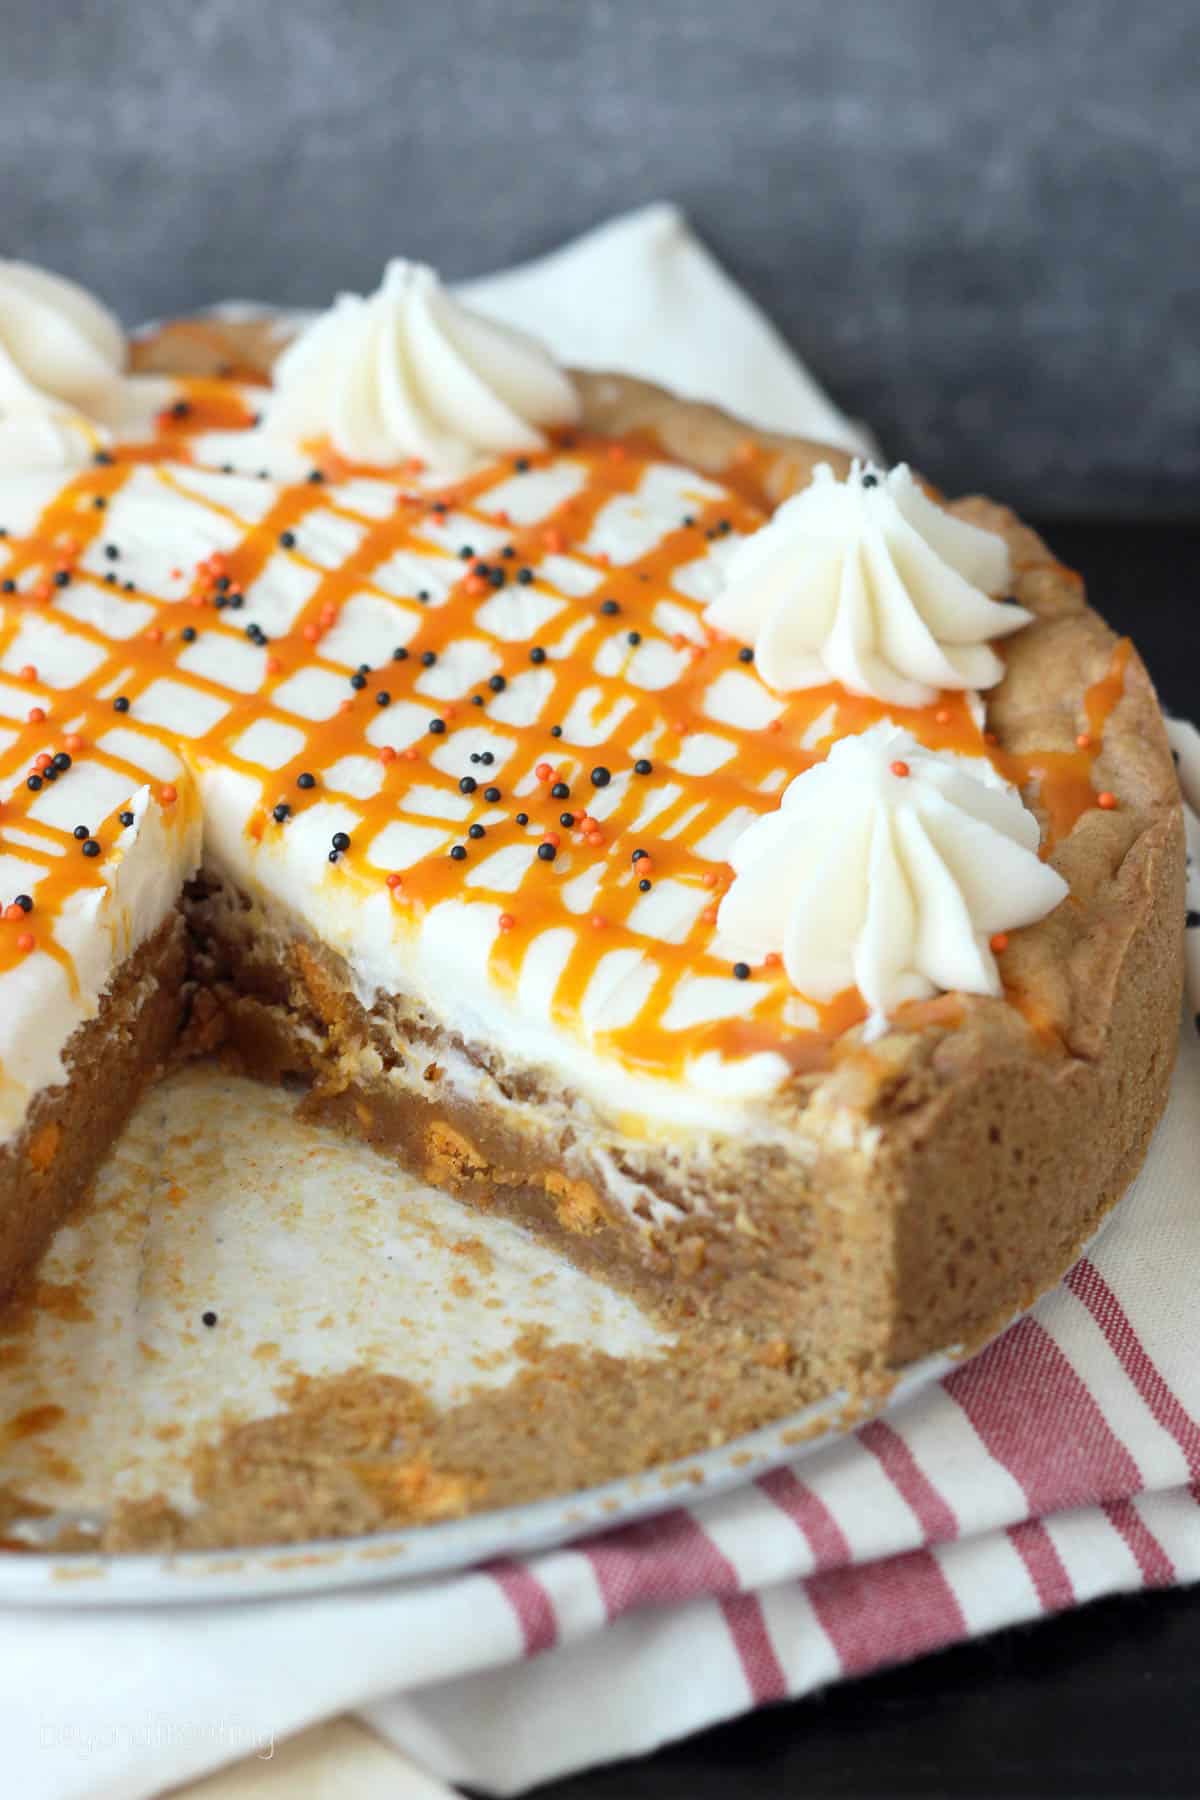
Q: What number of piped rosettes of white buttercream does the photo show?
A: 4